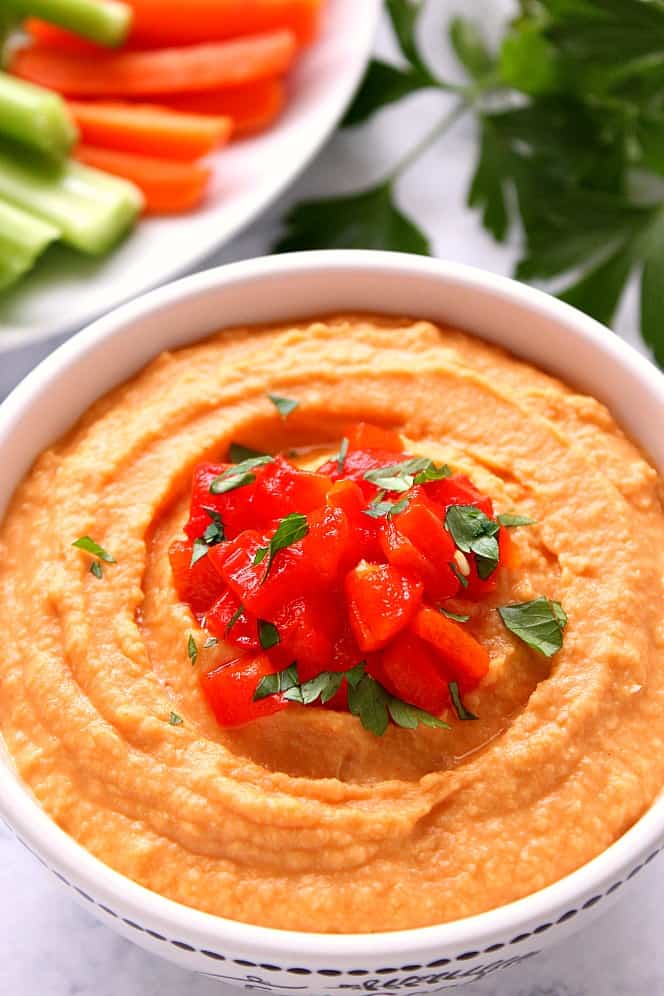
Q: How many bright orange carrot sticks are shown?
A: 5